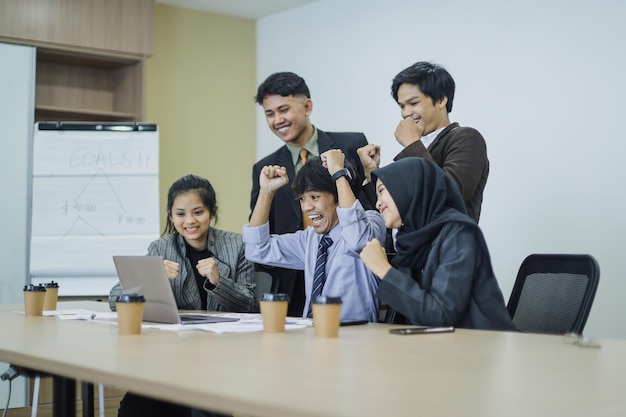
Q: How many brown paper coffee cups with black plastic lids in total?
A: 5